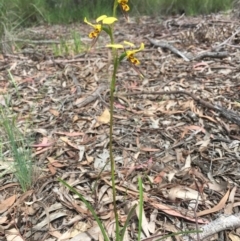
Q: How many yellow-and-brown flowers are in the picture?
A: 3